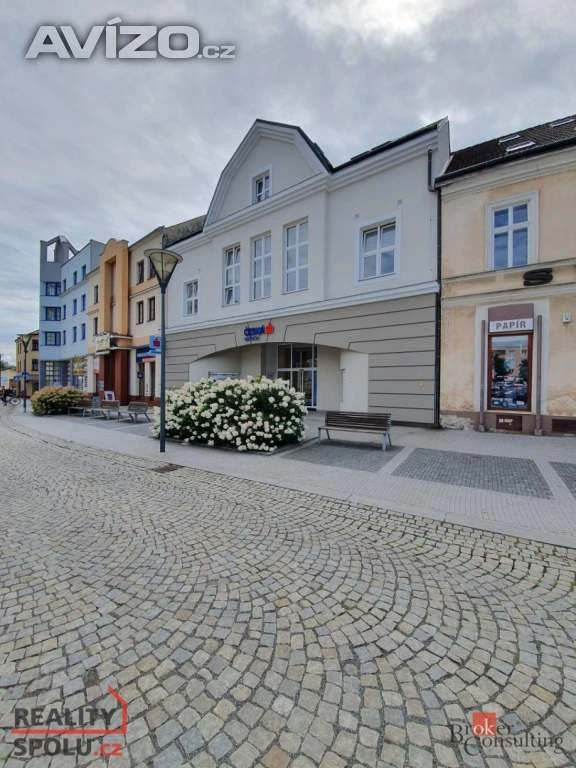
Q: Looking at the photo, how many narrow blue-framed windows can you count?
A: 9